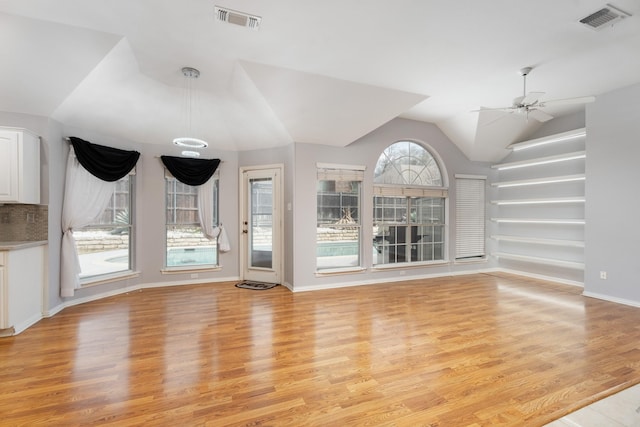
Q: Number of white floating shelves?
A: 7